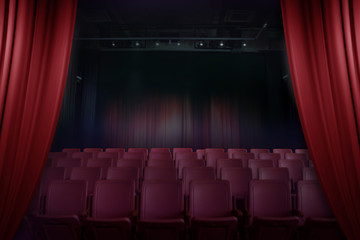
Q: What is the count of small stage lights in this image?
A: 7